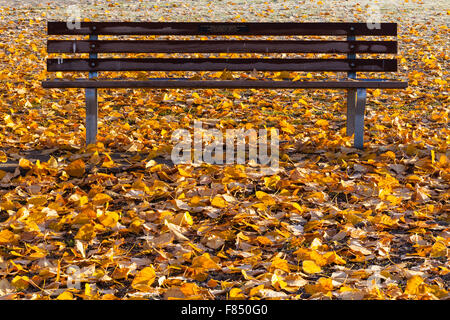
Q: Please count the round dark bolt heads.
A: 6